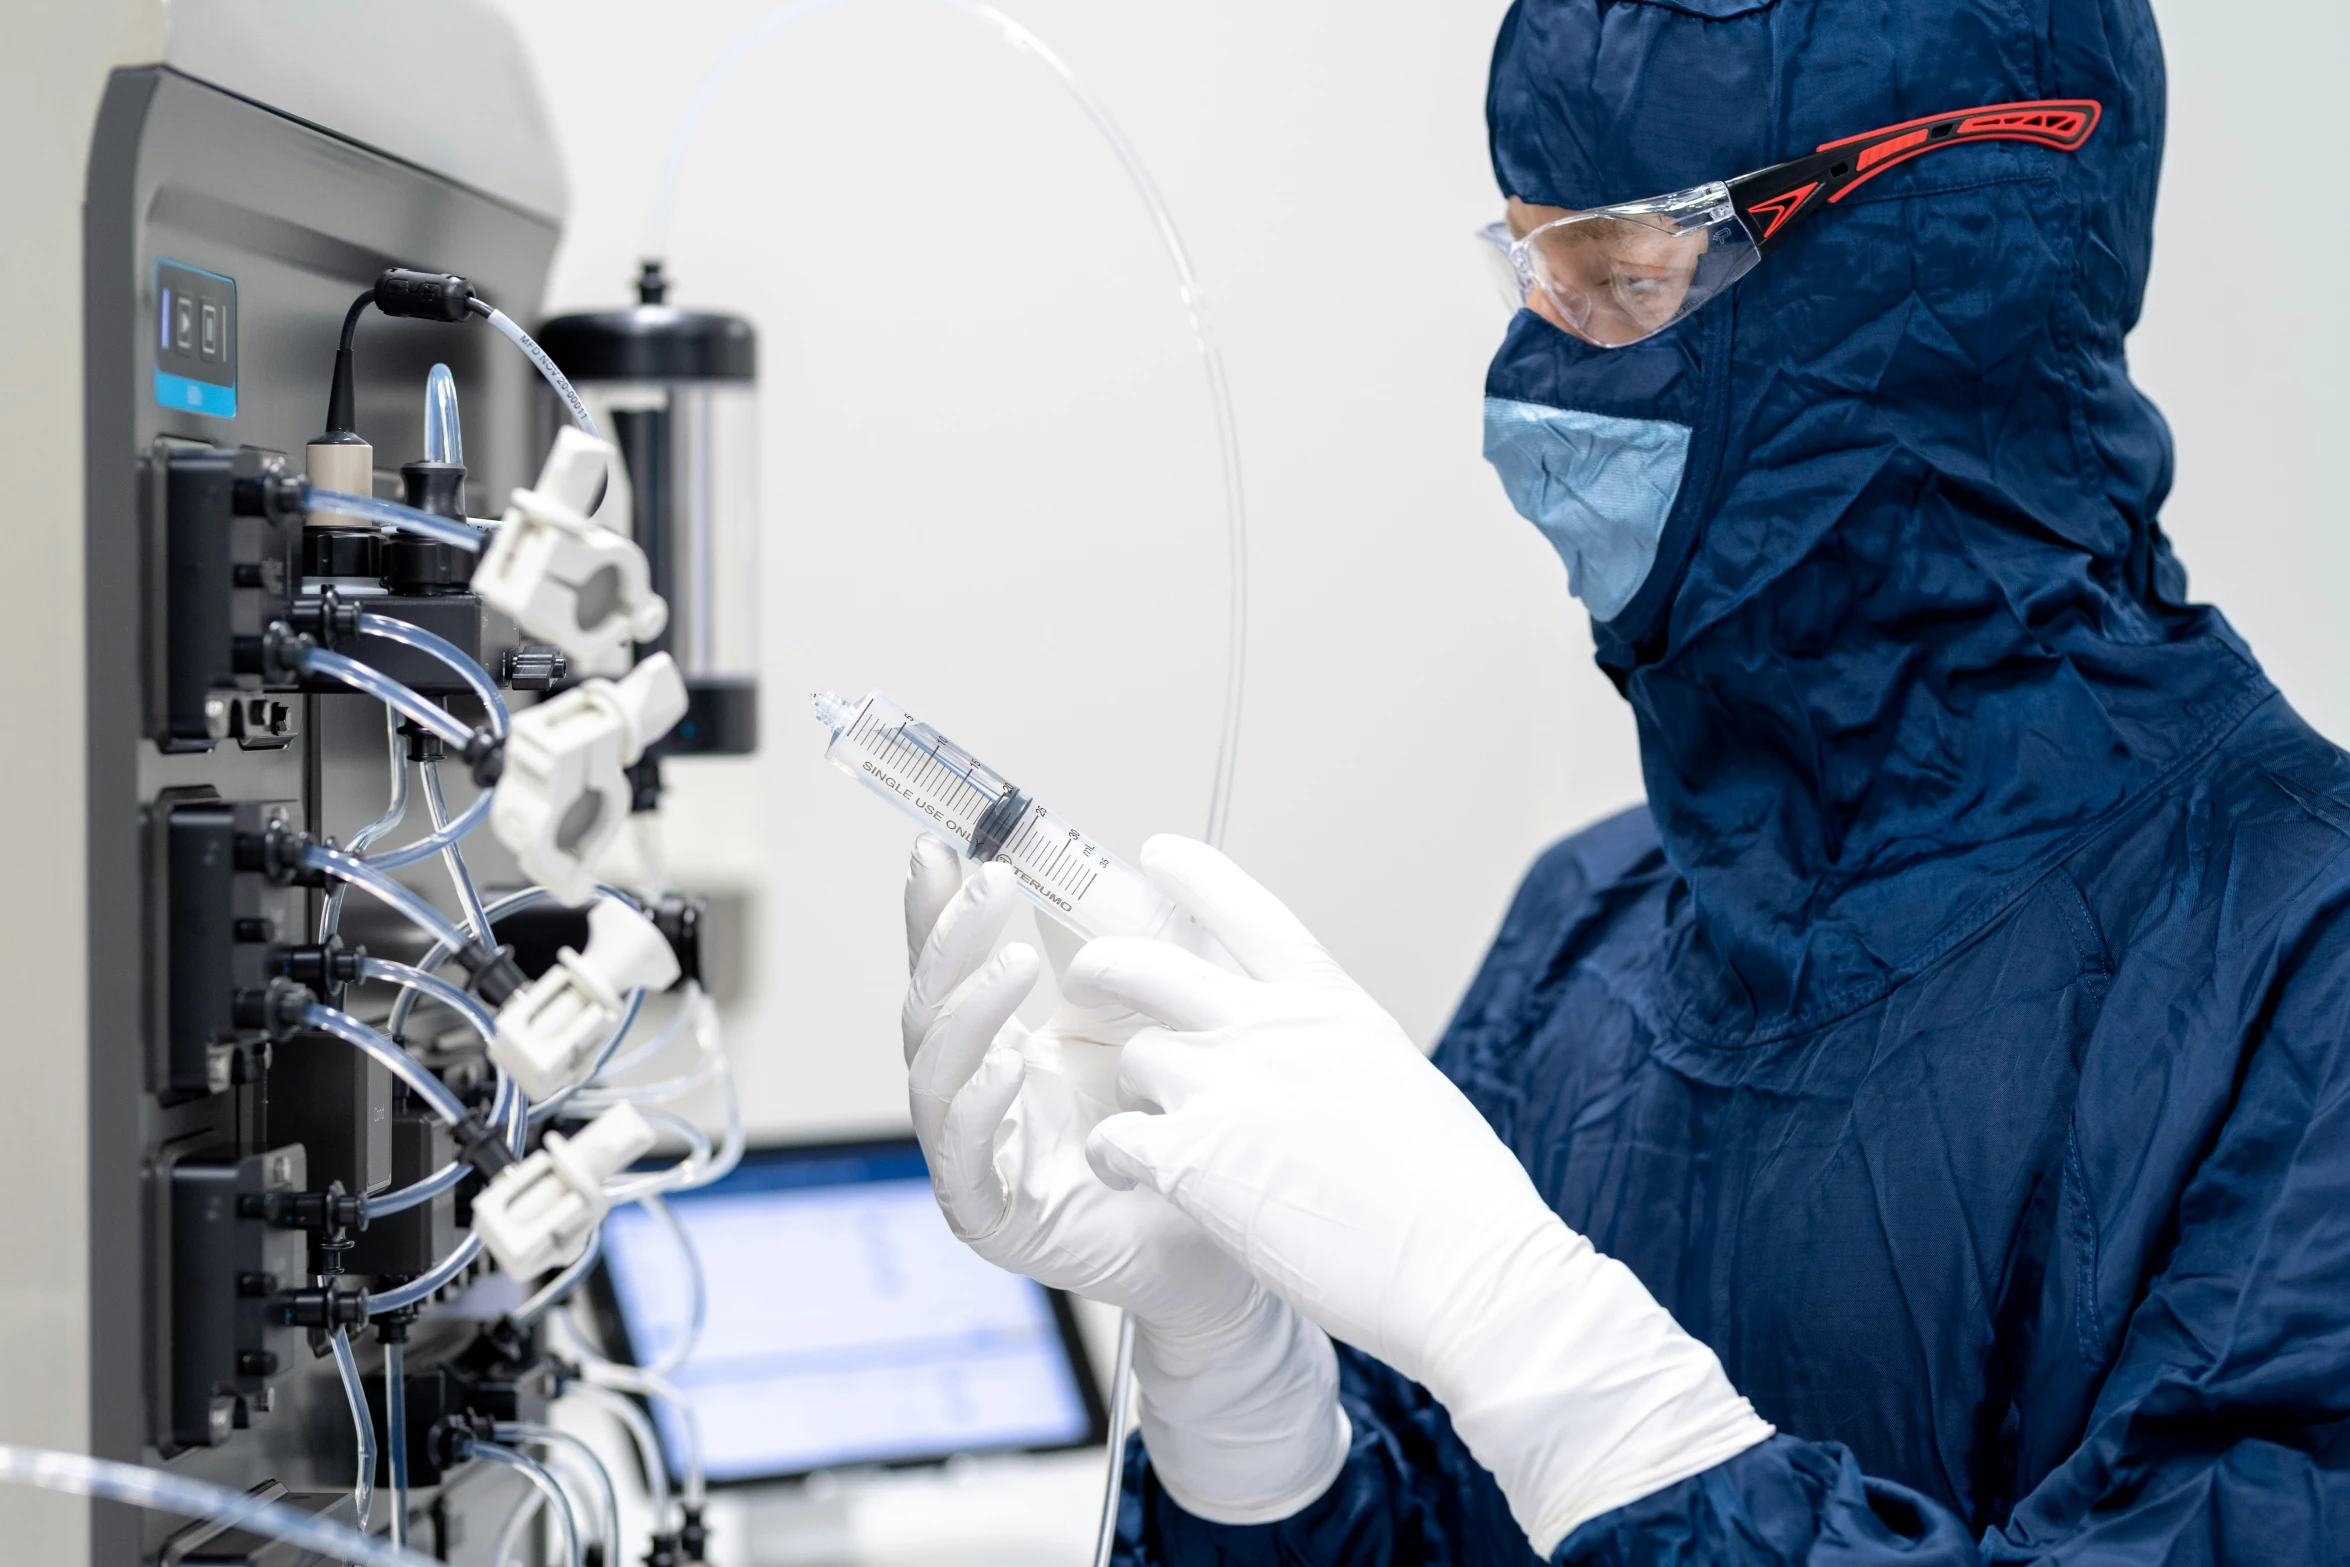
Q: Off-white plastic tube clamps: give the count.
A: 4